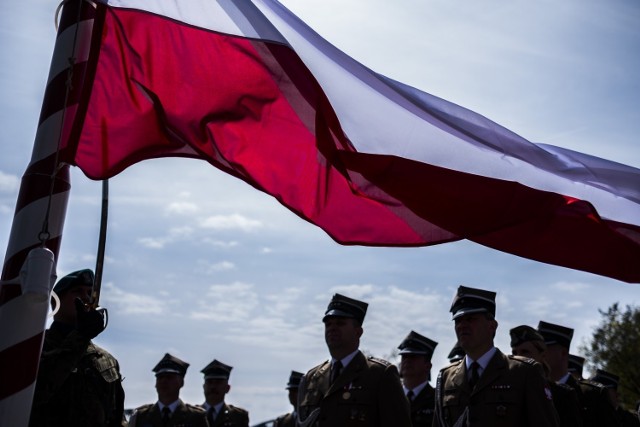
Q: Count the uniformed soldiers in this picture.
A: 12